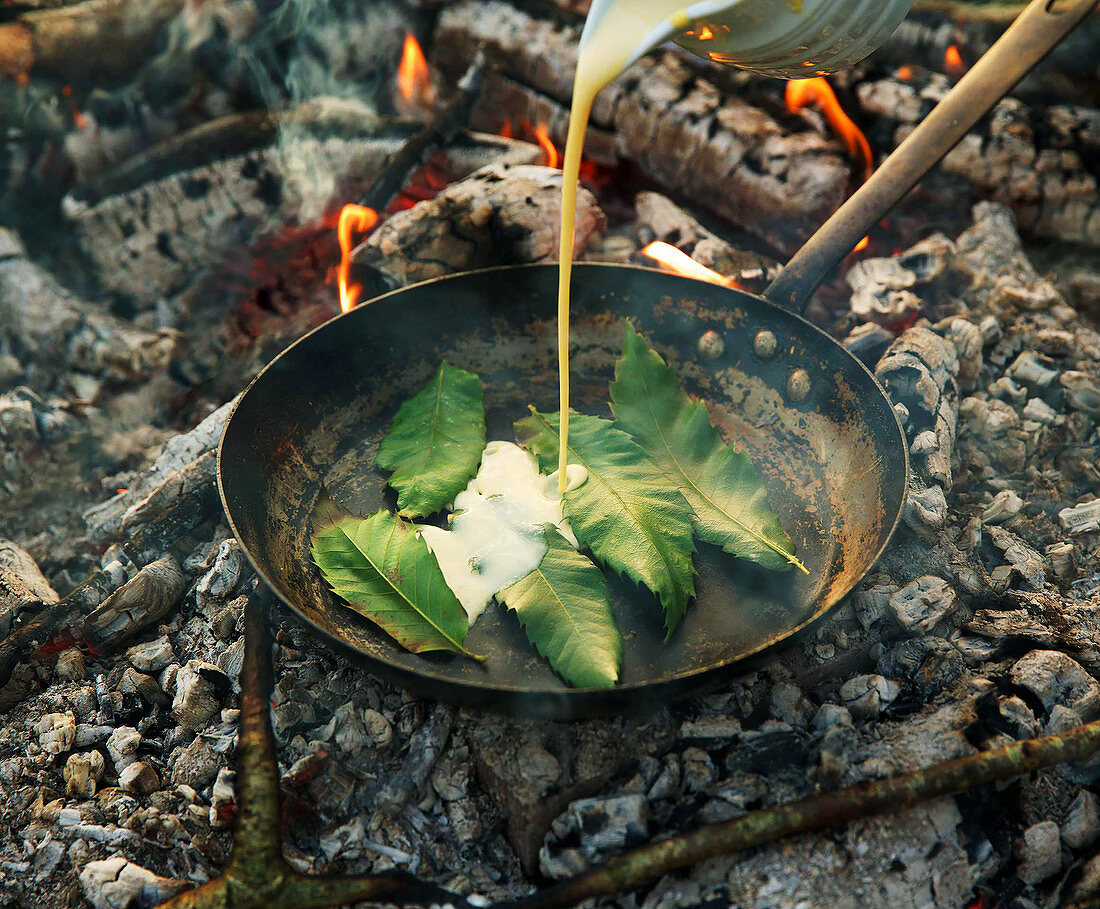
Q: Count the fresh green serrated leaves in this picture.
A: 5